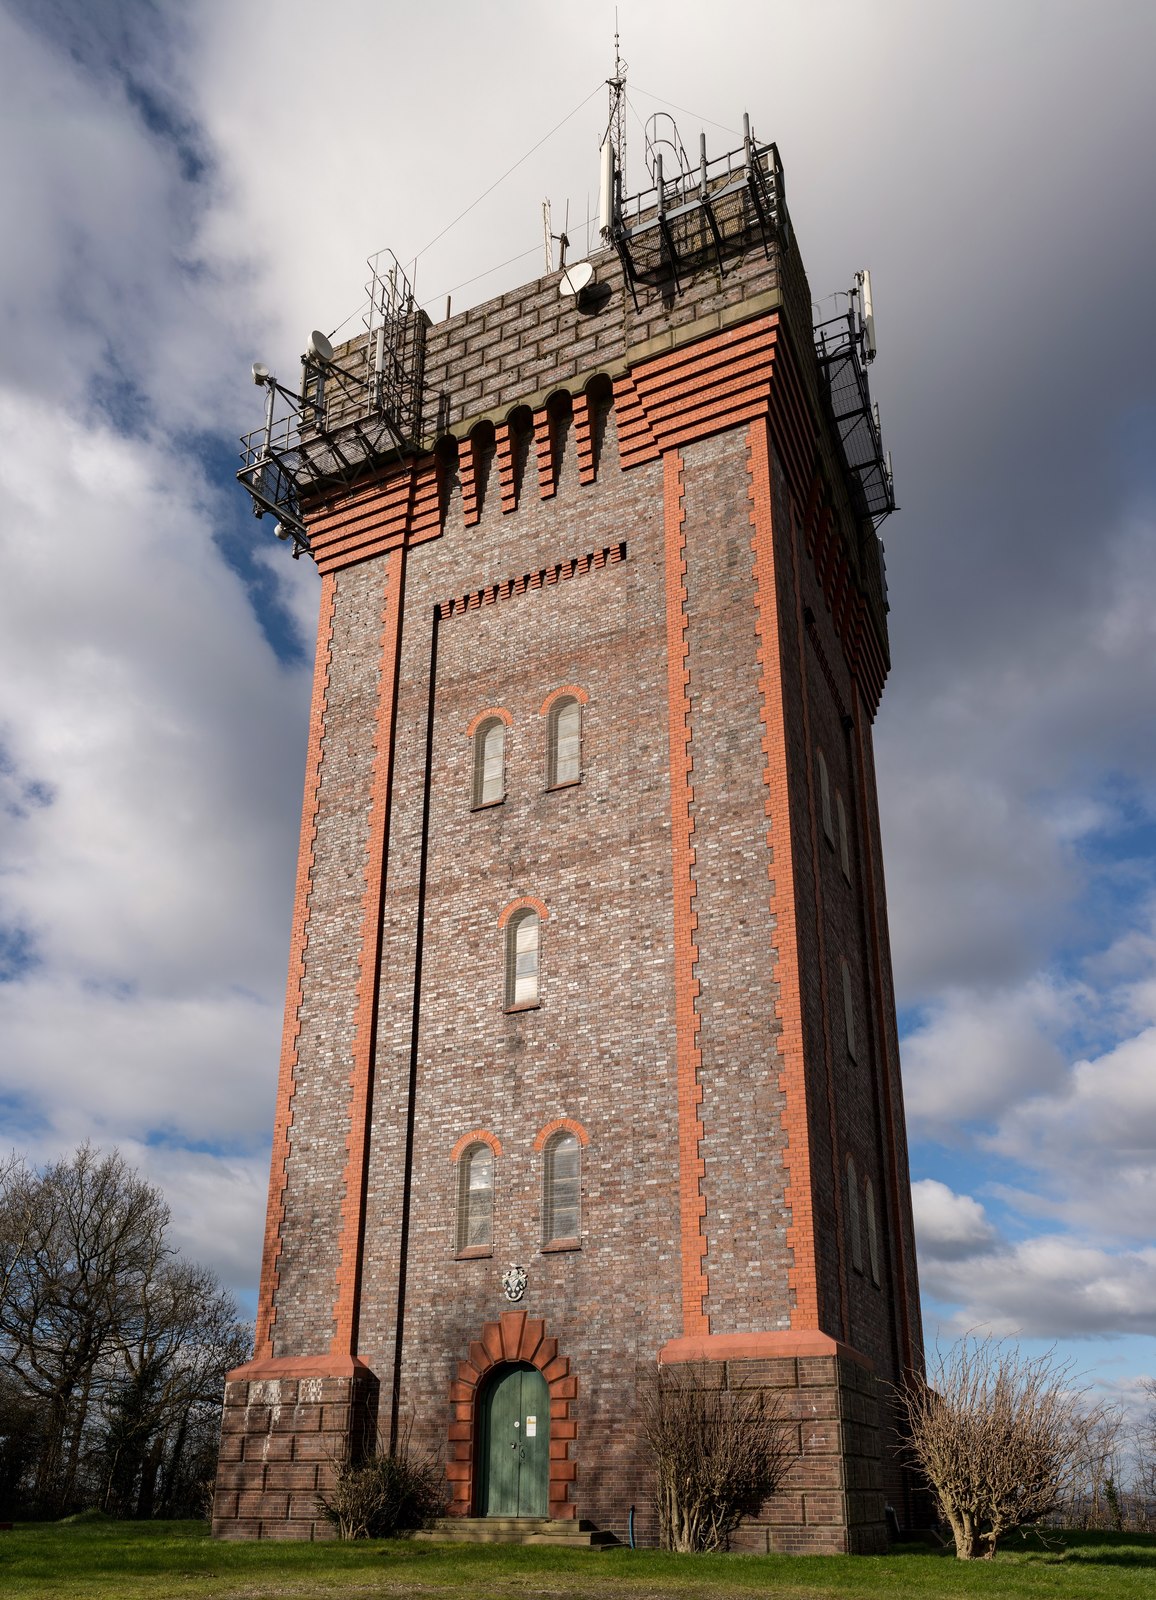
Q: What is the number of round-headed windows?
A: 10